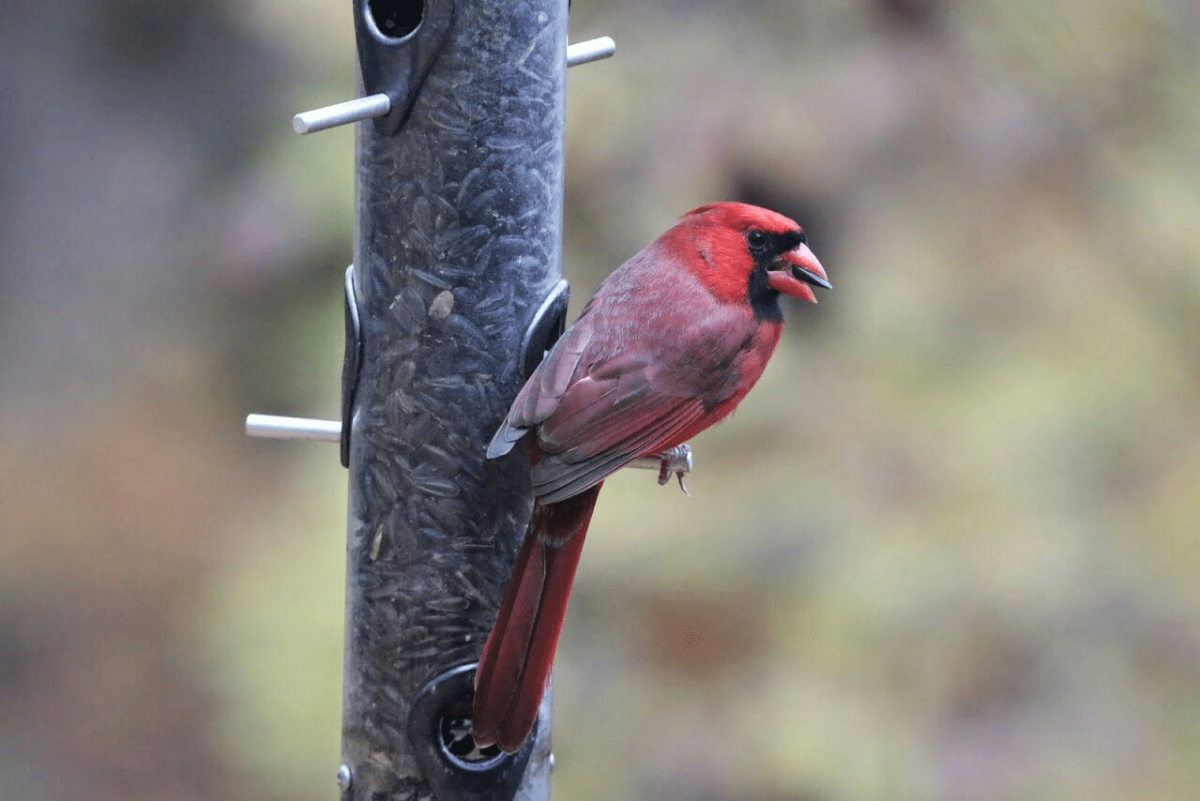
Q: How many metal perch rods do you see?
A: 4